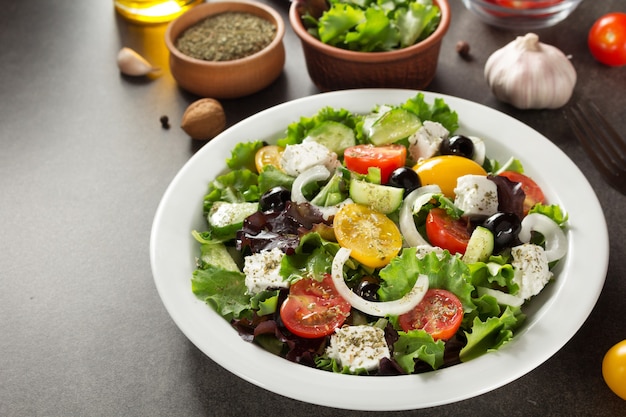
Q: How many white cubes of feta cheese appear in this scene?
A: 6